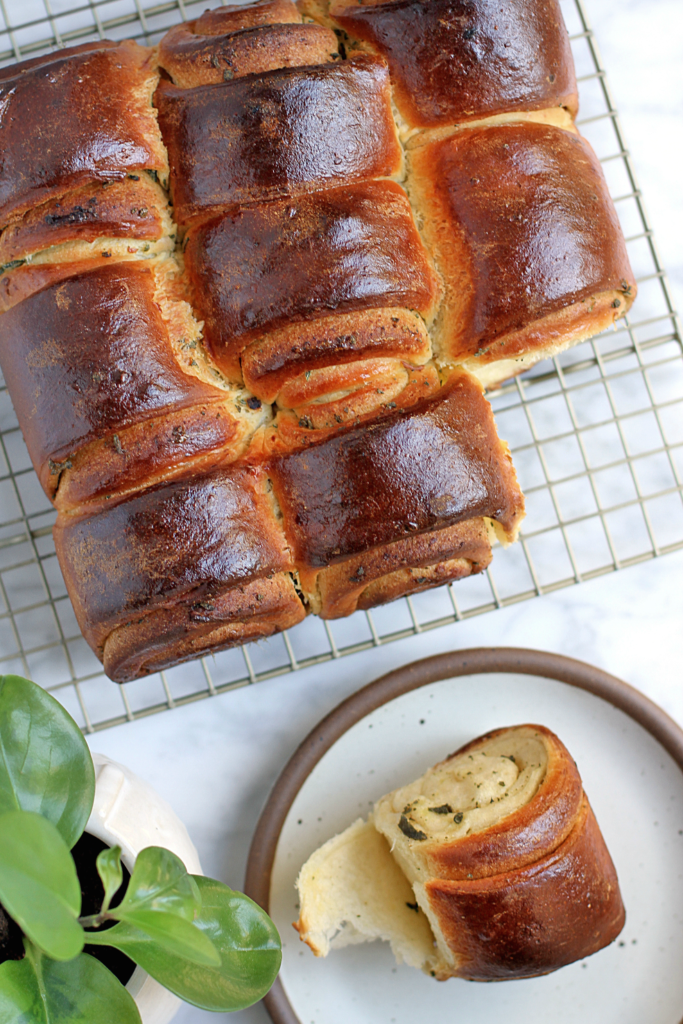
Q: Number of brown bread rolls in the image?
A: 9